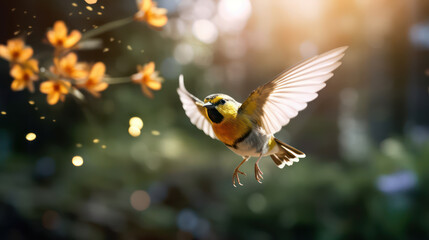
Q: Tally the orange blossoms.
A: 8